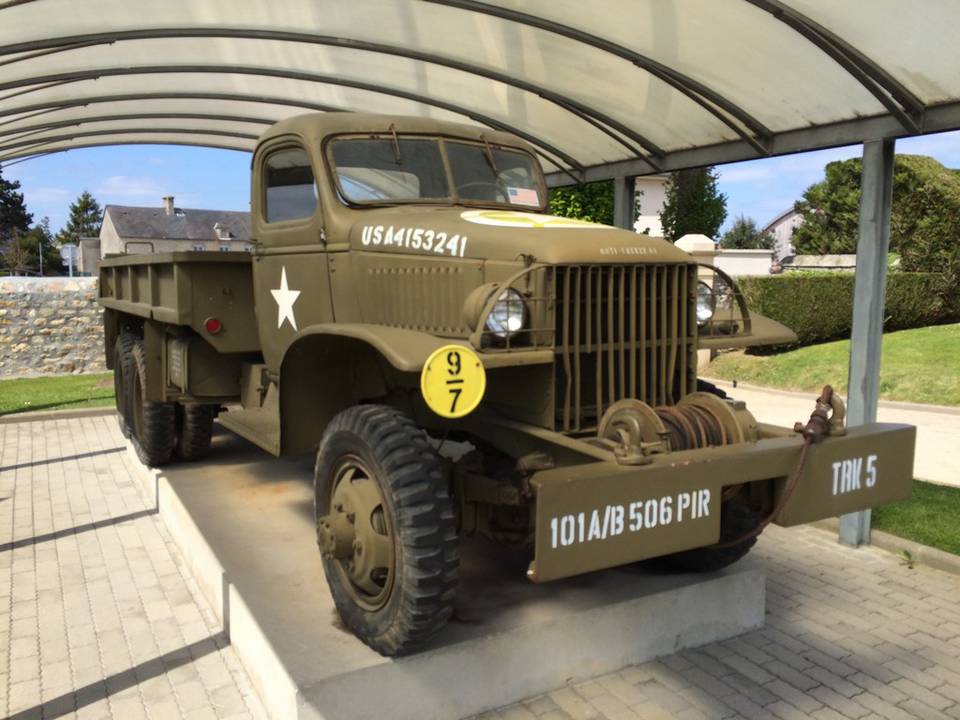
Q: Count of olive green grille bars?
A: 12